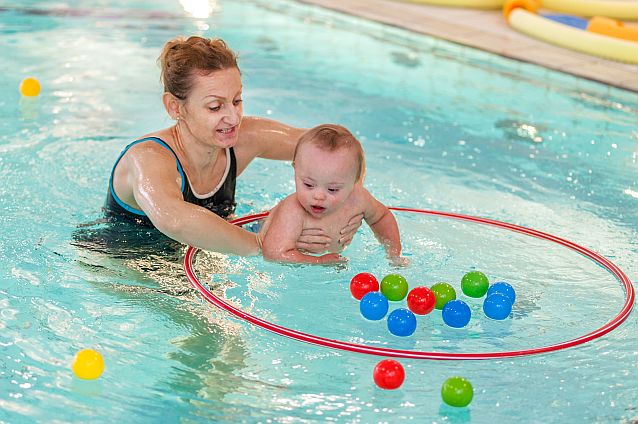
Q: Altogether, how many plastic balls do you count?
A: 14